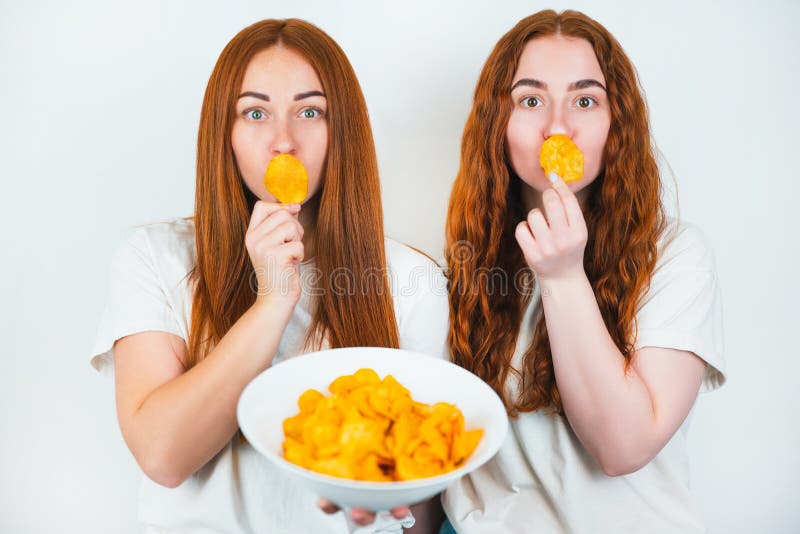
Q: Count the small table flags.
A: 0